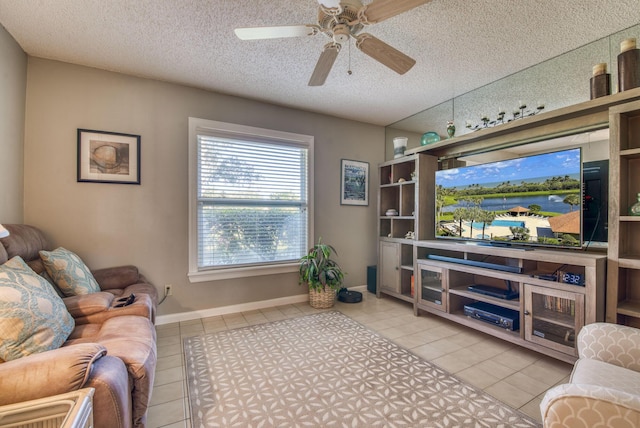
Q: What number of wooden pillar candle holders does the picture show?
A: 2